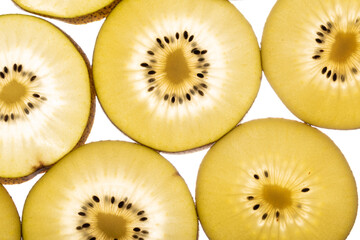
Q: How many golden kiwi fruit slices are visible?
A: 7